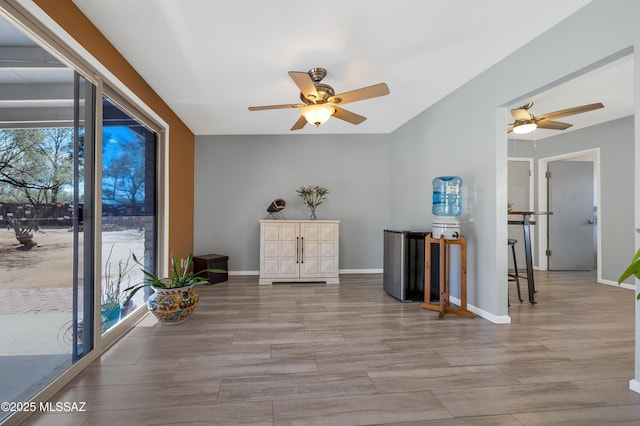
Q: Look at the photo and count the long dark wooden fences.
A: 1